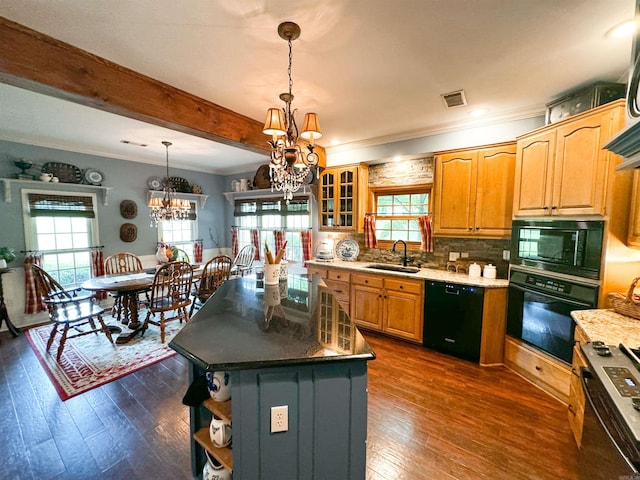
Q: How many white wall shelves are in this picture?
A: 3